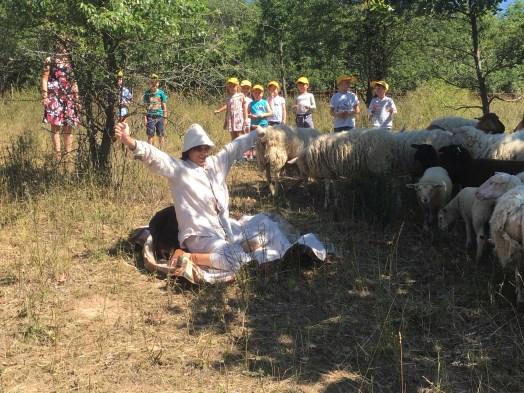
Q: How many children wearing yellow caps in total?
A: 9